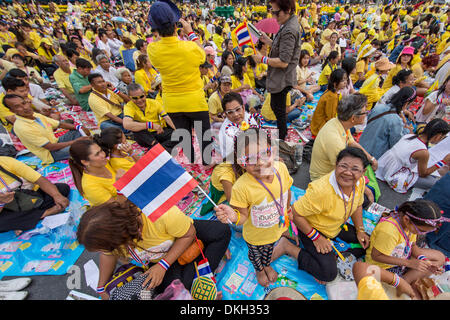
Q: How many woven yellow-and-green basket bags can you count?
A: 1